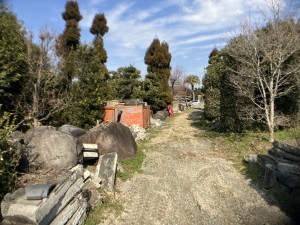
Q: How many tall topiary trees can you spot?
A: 3